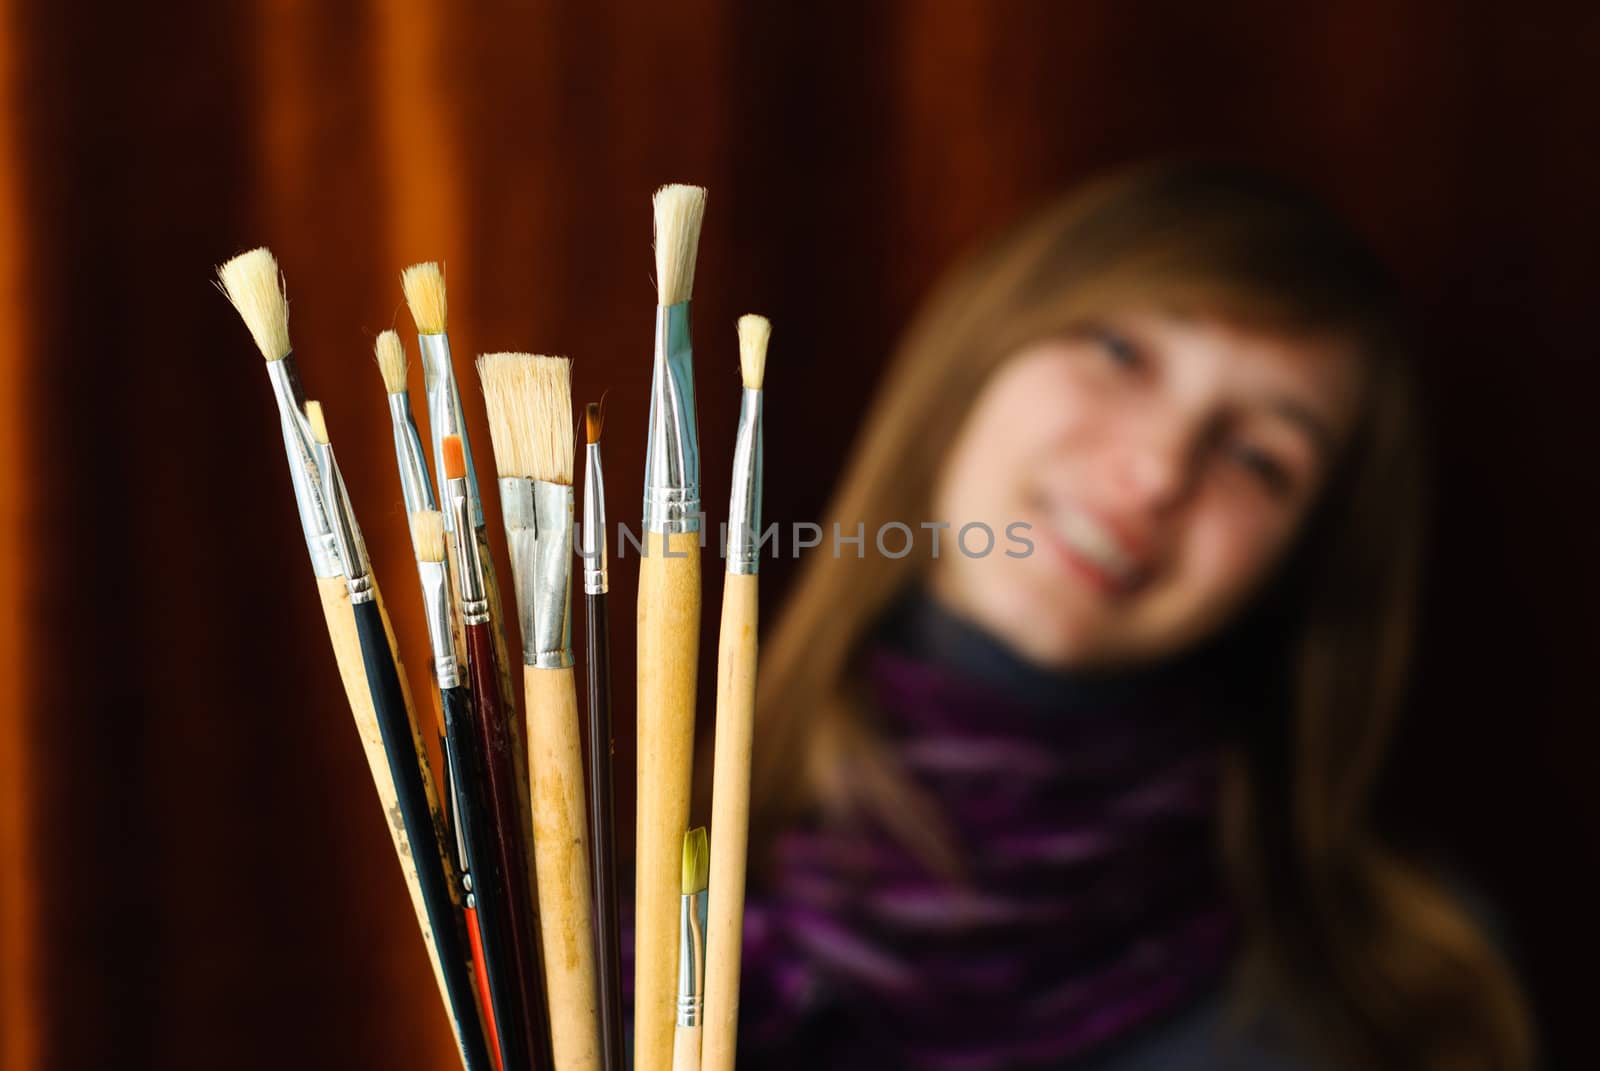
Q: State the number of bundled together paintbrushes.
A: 12